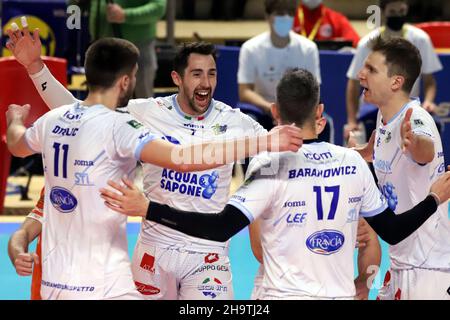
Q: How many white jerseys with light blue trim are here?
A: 4